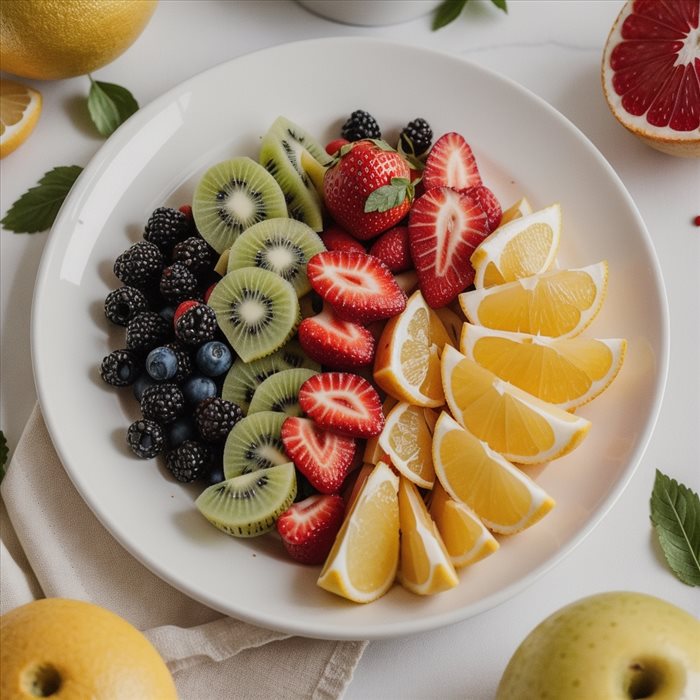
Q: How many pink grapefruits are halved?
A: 1